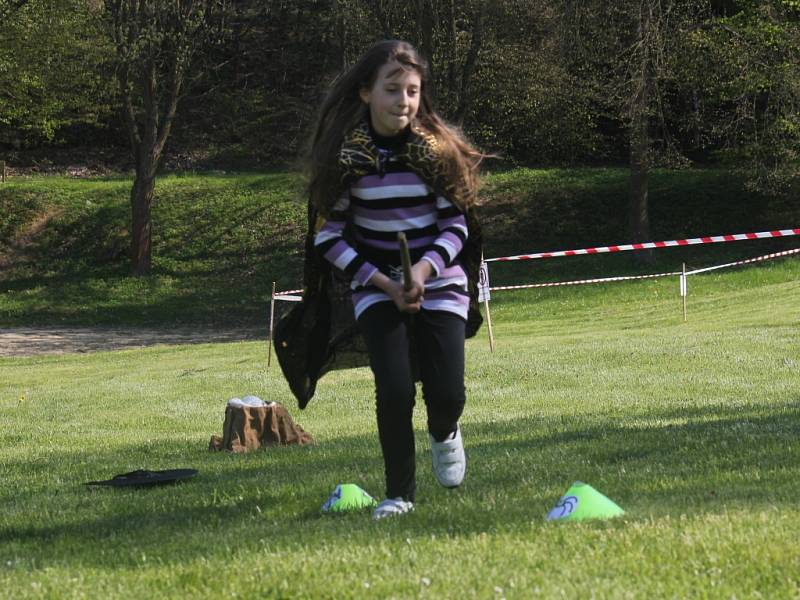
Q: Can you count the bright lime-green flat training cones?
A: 2